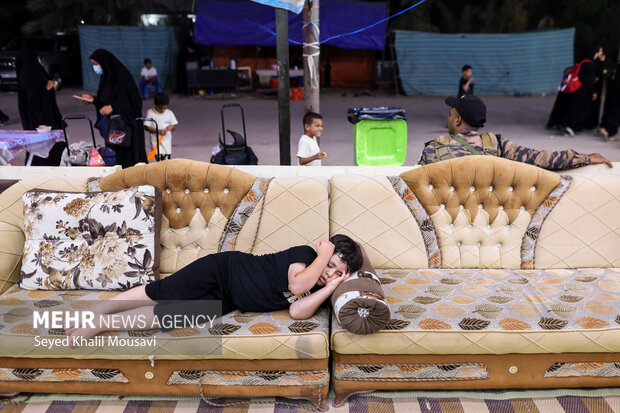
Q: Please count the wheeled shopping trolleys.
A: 3